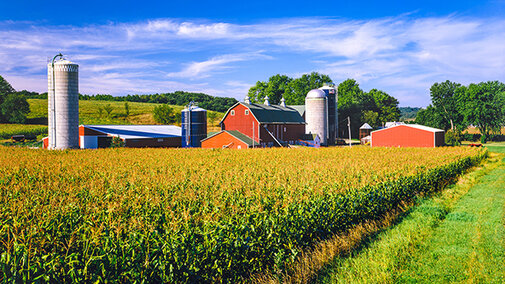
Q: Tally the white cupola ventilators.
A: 3